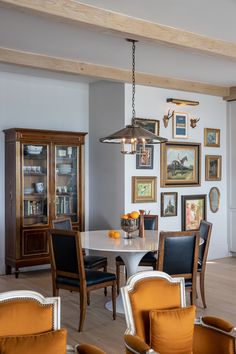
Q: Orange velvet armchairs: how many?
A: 2